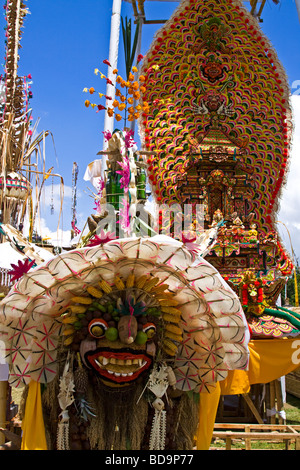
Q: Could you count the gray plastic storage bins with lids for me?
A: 0